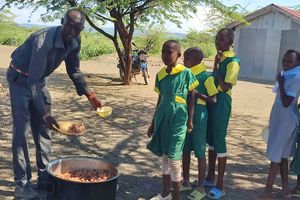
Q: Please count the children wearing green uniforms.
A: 3